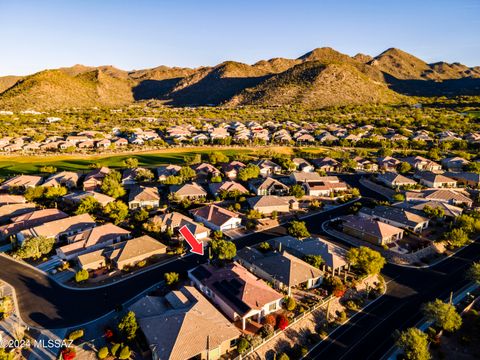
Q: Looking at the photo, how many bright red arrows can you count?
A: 1